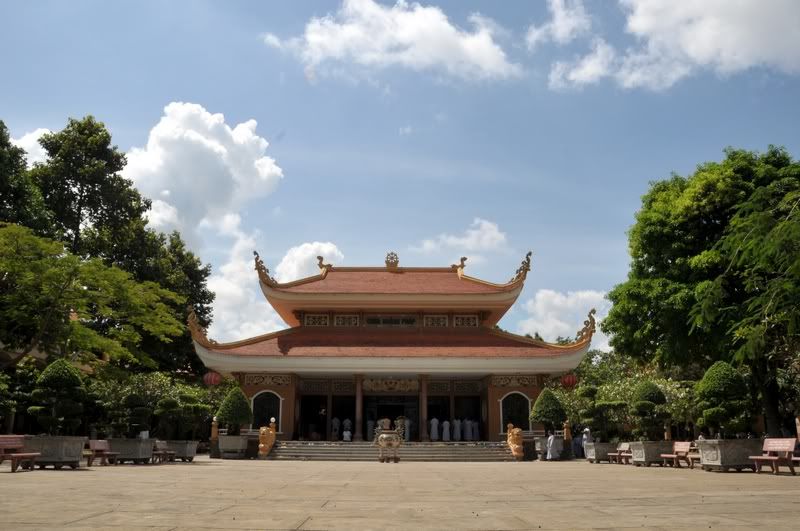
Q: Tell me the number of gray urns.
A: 8